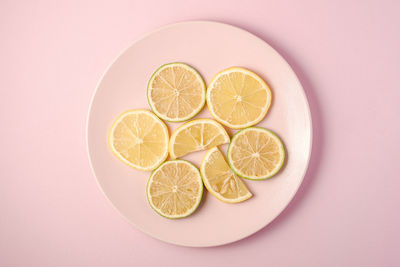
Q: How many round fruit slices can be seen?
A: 5